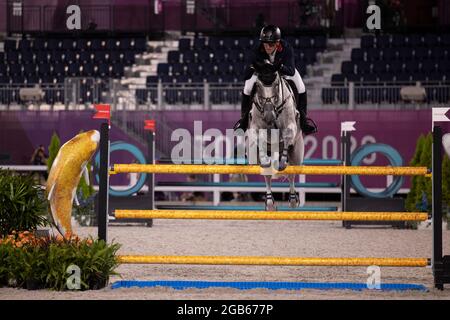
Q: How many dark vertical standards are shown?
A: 4